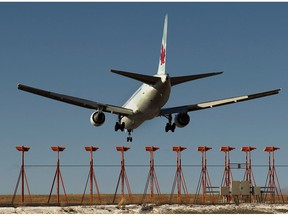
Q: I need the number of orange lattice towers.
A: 10